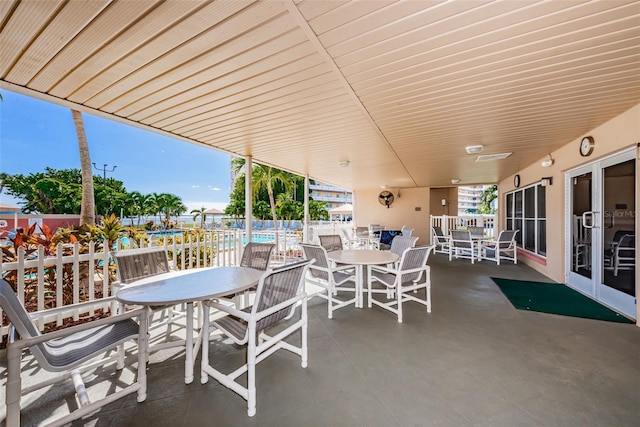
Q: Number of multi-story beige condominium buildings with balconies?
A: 2